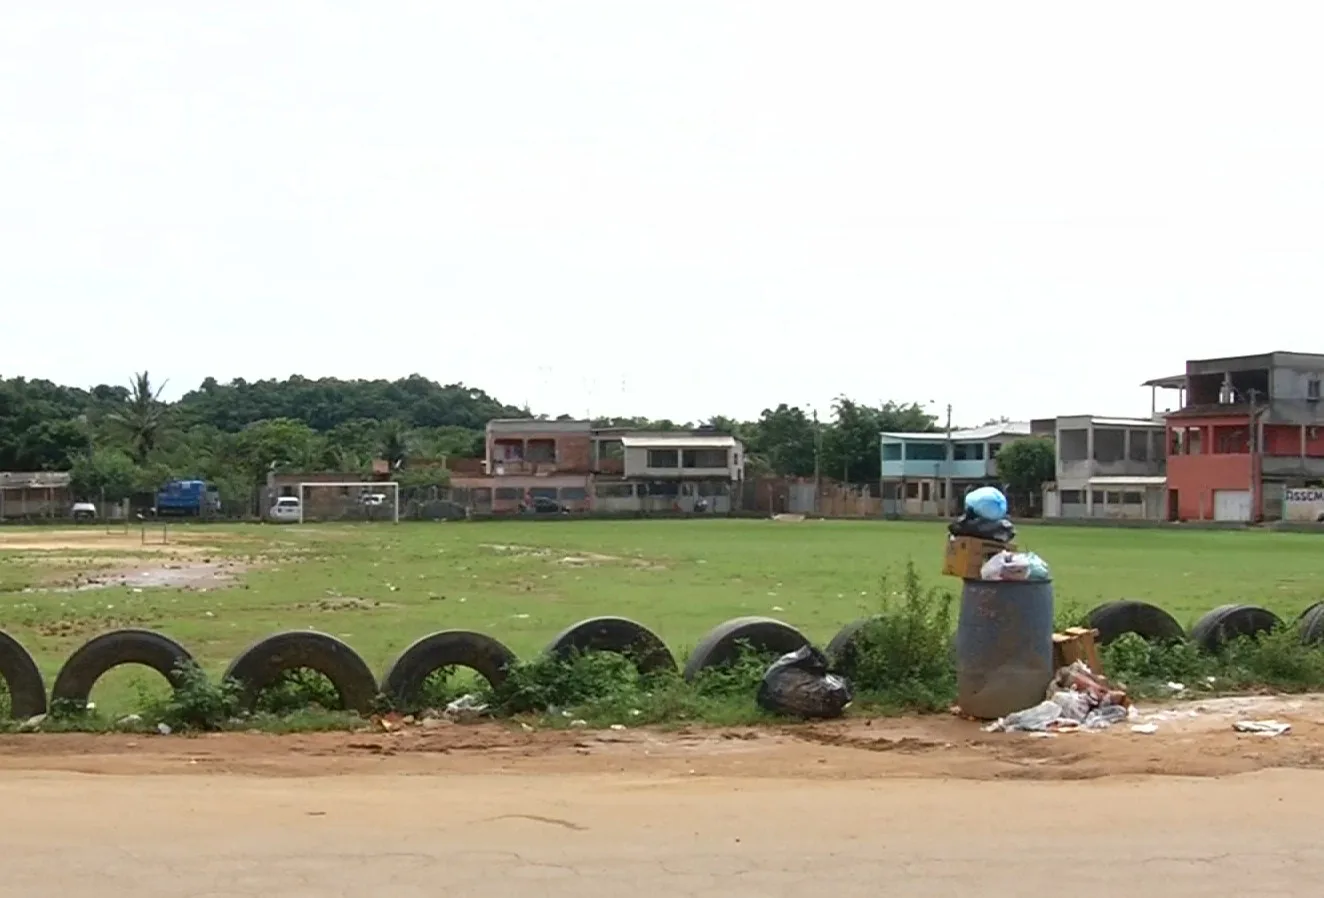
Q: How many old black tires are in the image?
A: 10